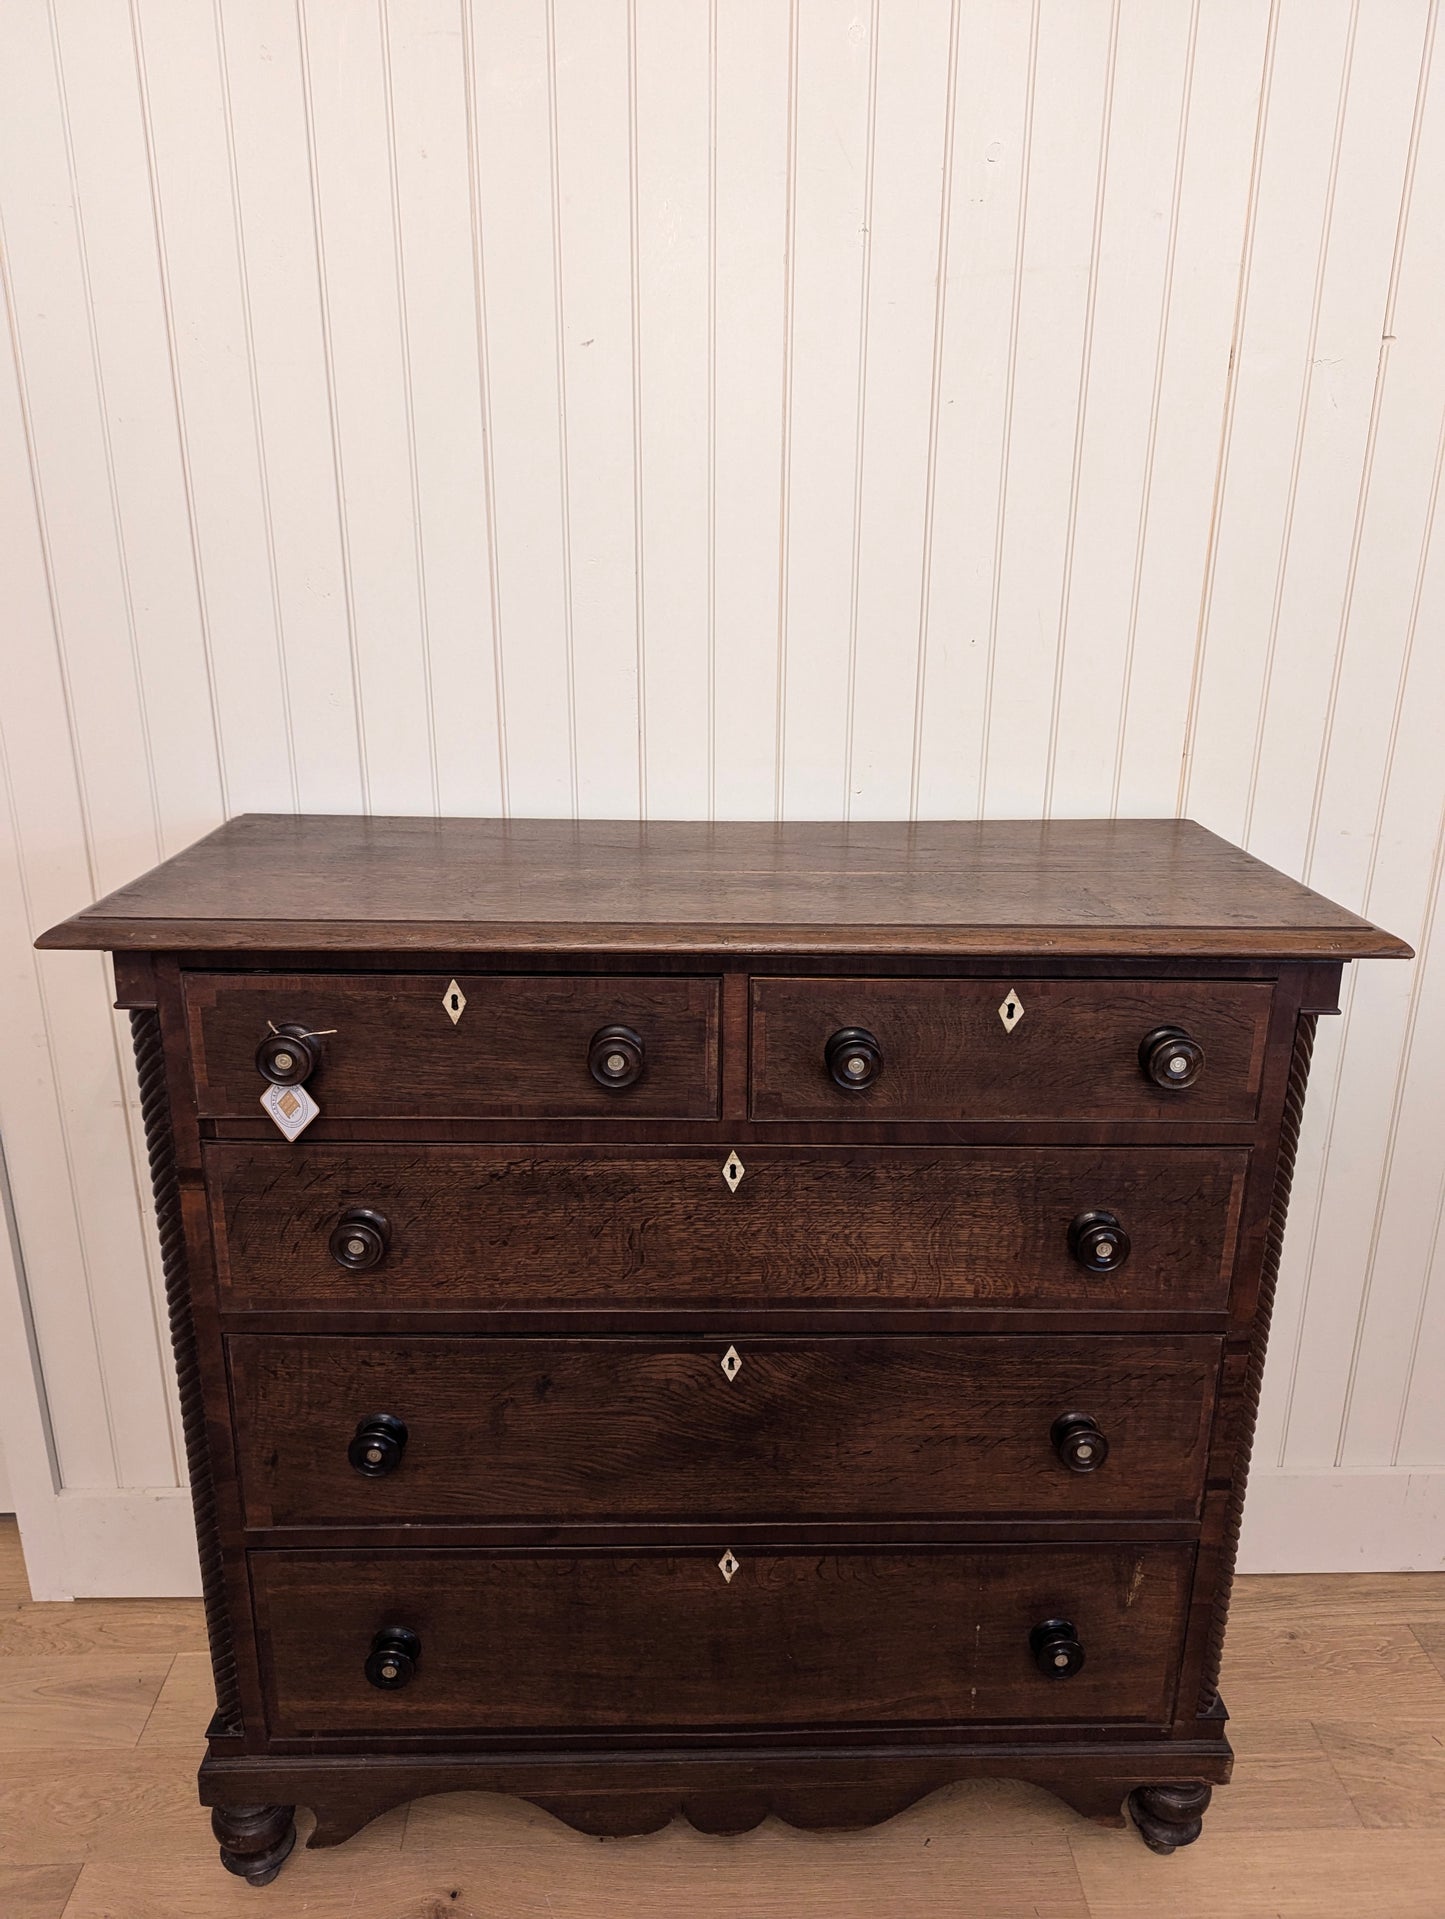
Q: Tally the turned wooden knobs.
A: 10